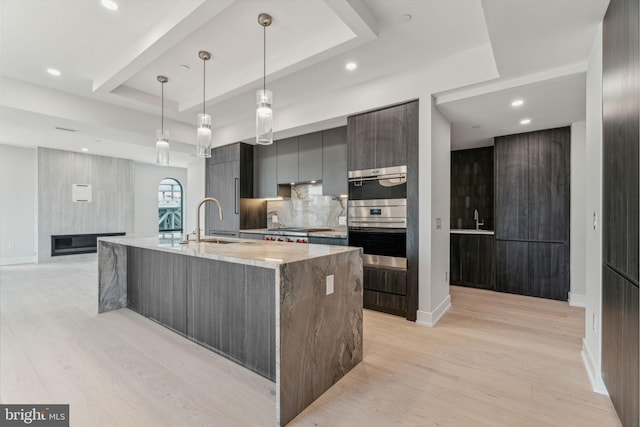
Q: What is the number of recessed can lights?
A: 6